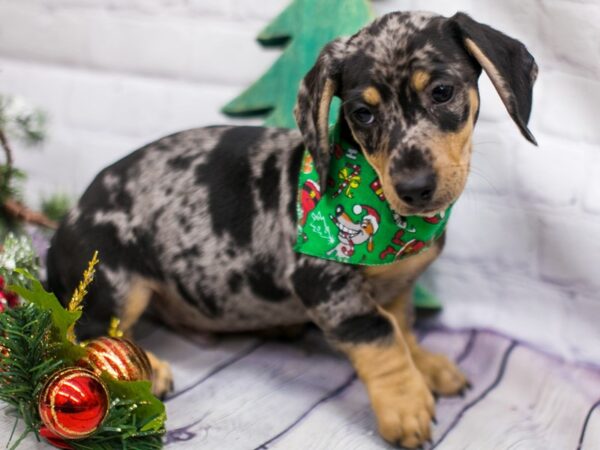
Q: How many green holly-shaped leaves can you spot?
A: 2